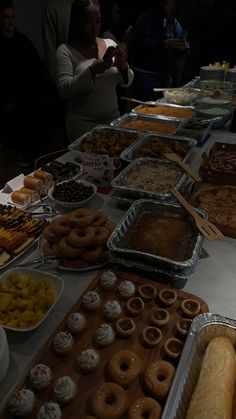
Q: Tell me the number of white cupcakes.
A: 12